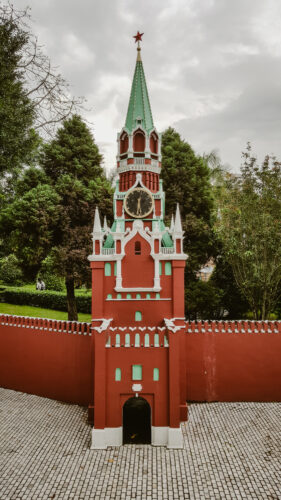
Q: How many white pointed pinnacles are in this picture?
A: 4